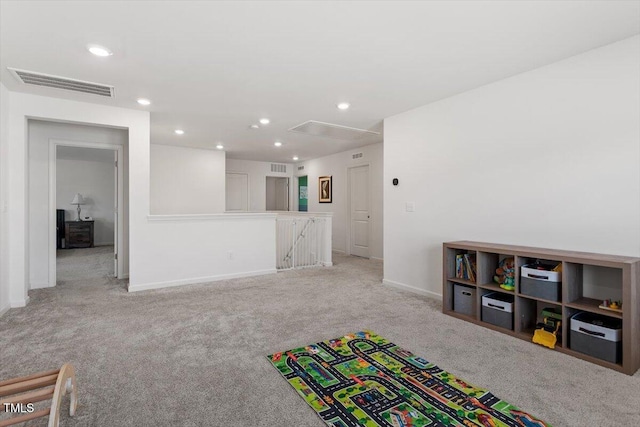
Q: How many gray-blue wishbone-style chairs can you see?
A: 0